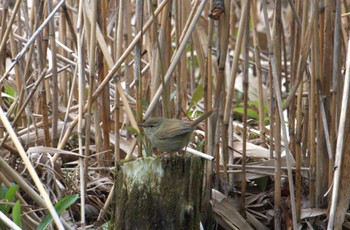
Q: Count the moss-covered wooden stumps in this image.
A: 1